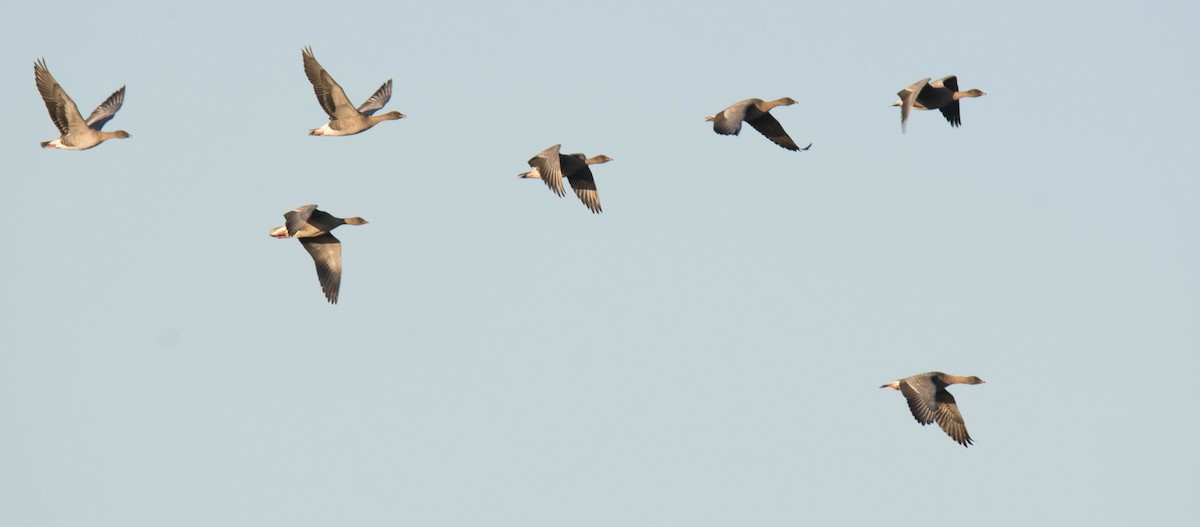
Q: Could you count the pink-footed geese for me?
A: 7